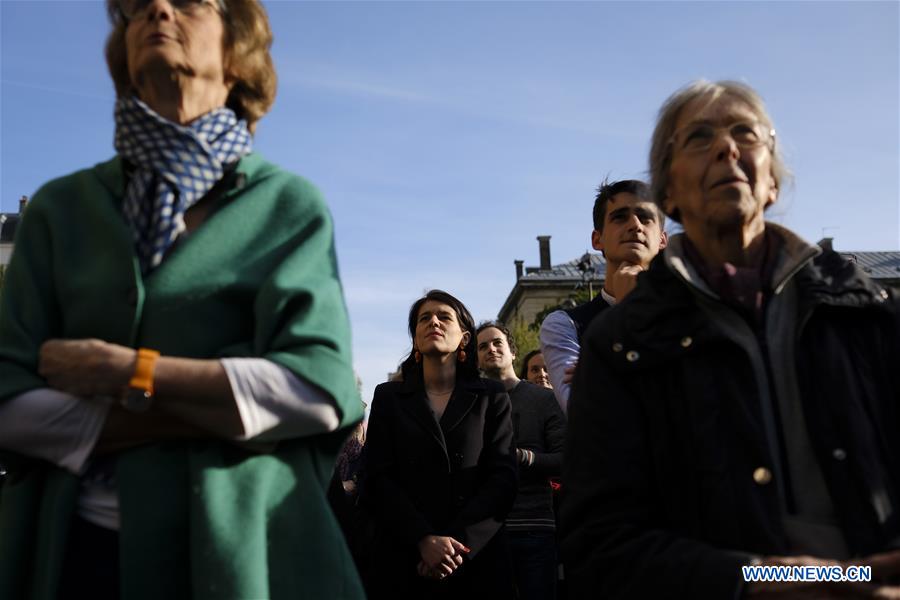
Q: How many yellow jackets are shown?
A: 0